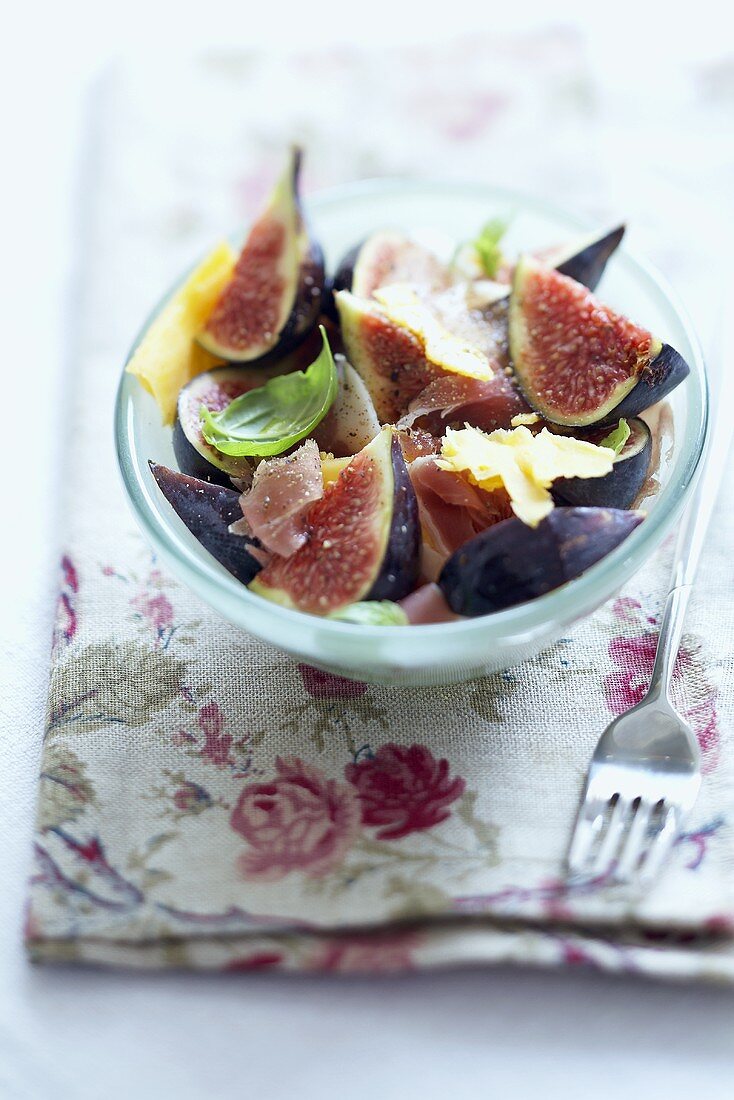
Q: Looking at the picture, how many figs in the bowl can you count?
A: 10